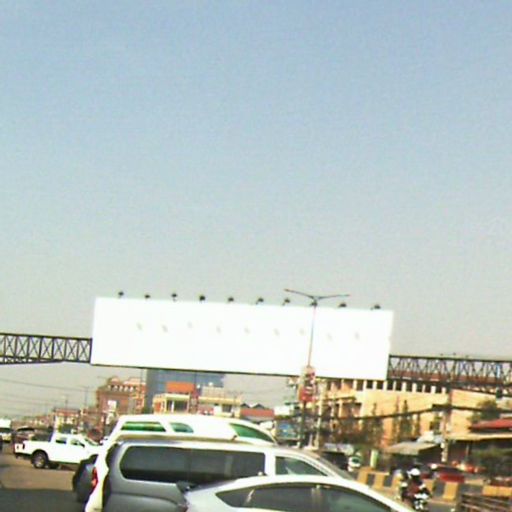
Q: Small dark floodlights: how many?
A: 10